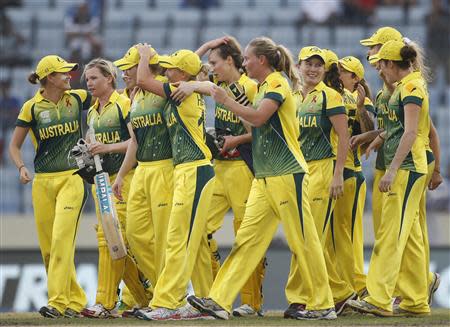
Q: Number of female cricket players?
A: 11